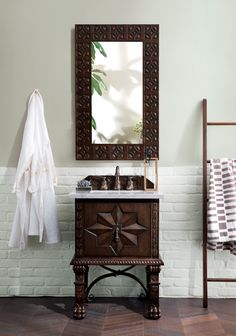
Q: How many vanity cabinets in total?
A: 1